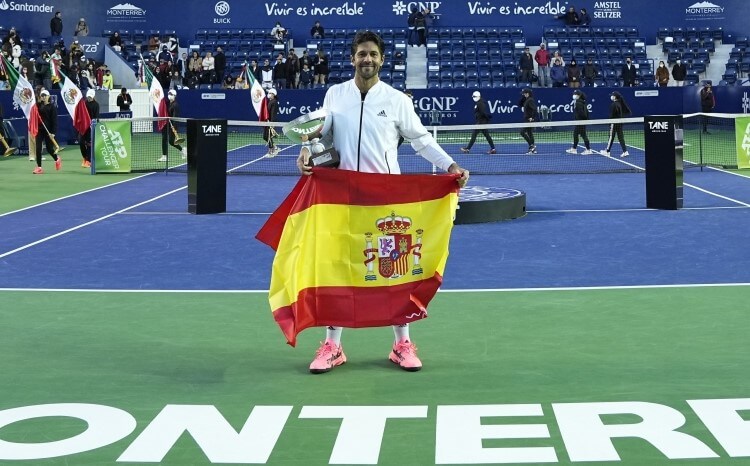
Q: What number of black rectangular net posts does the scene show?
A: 2